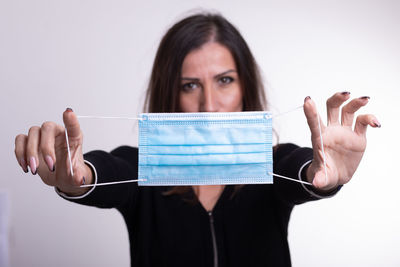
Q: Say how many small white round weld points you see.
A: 4